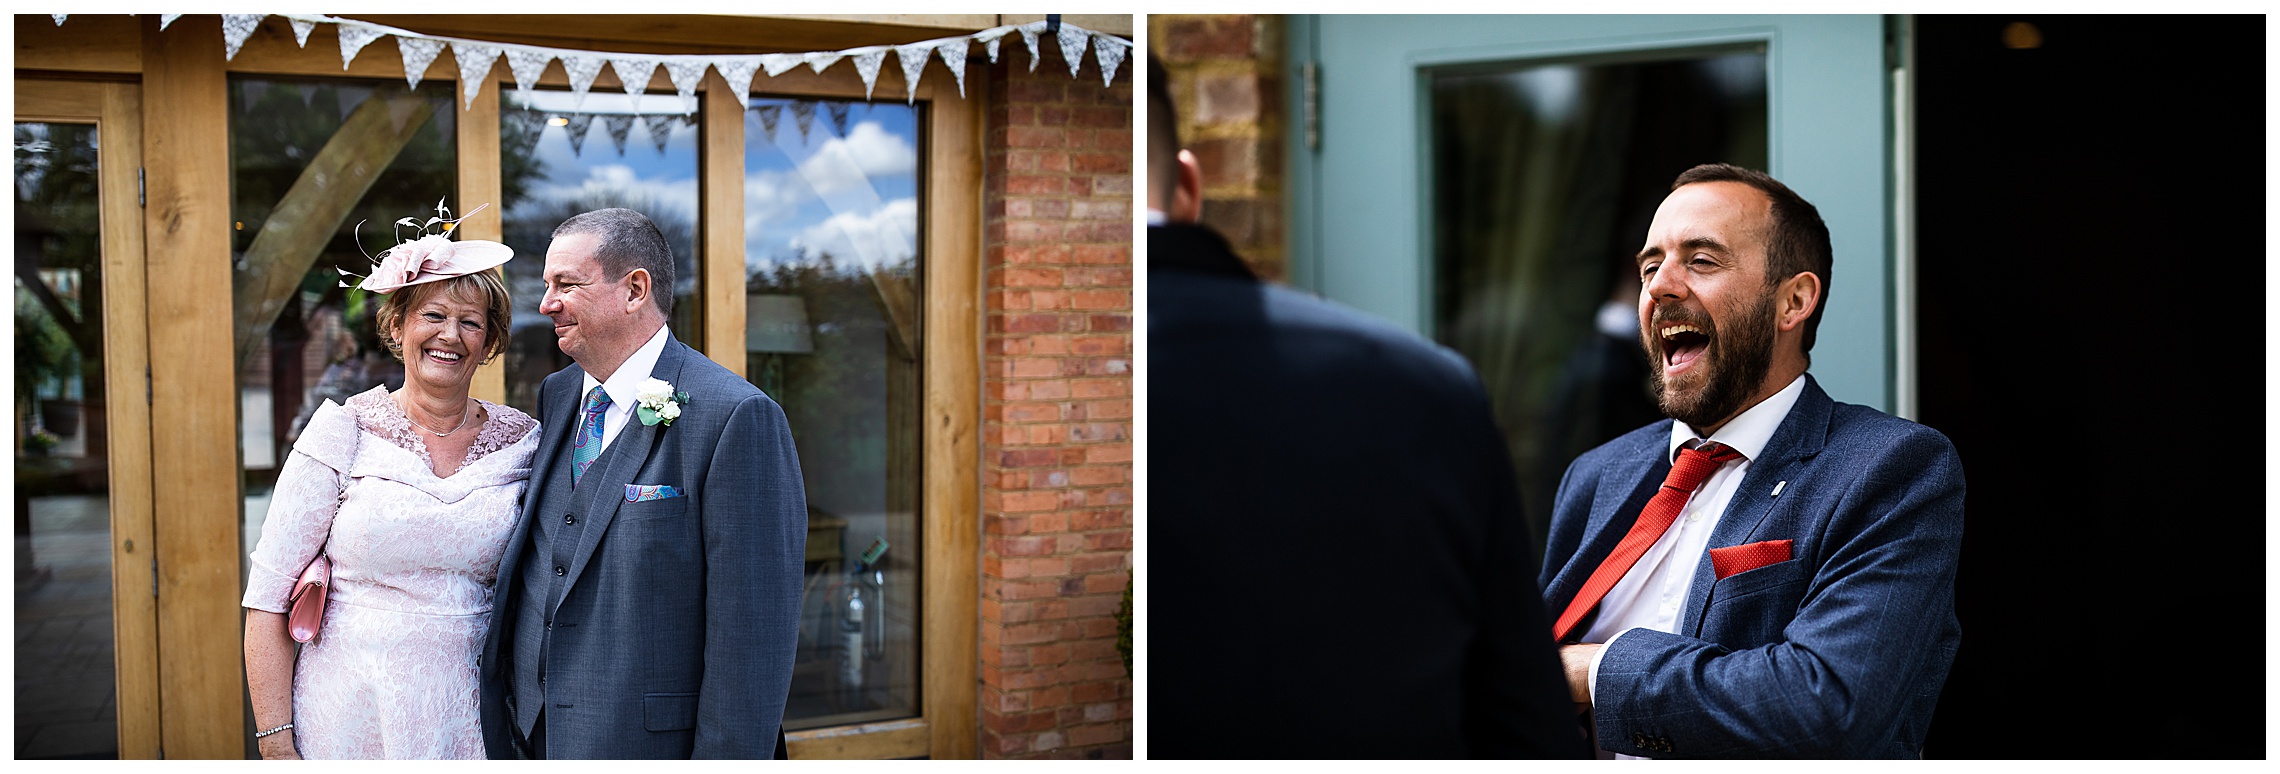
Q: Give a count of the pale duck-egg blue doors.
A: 1